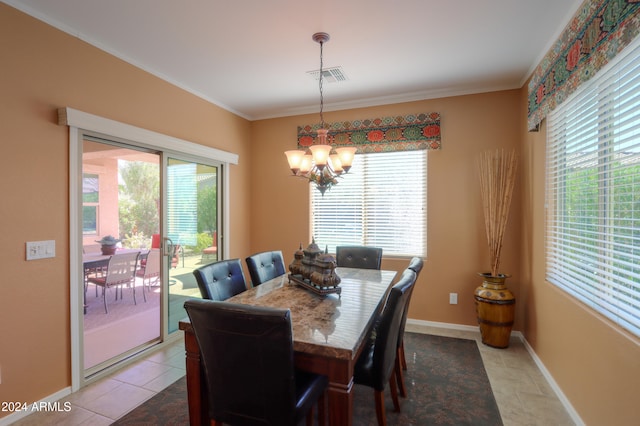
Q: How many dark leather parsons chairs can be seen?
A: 6